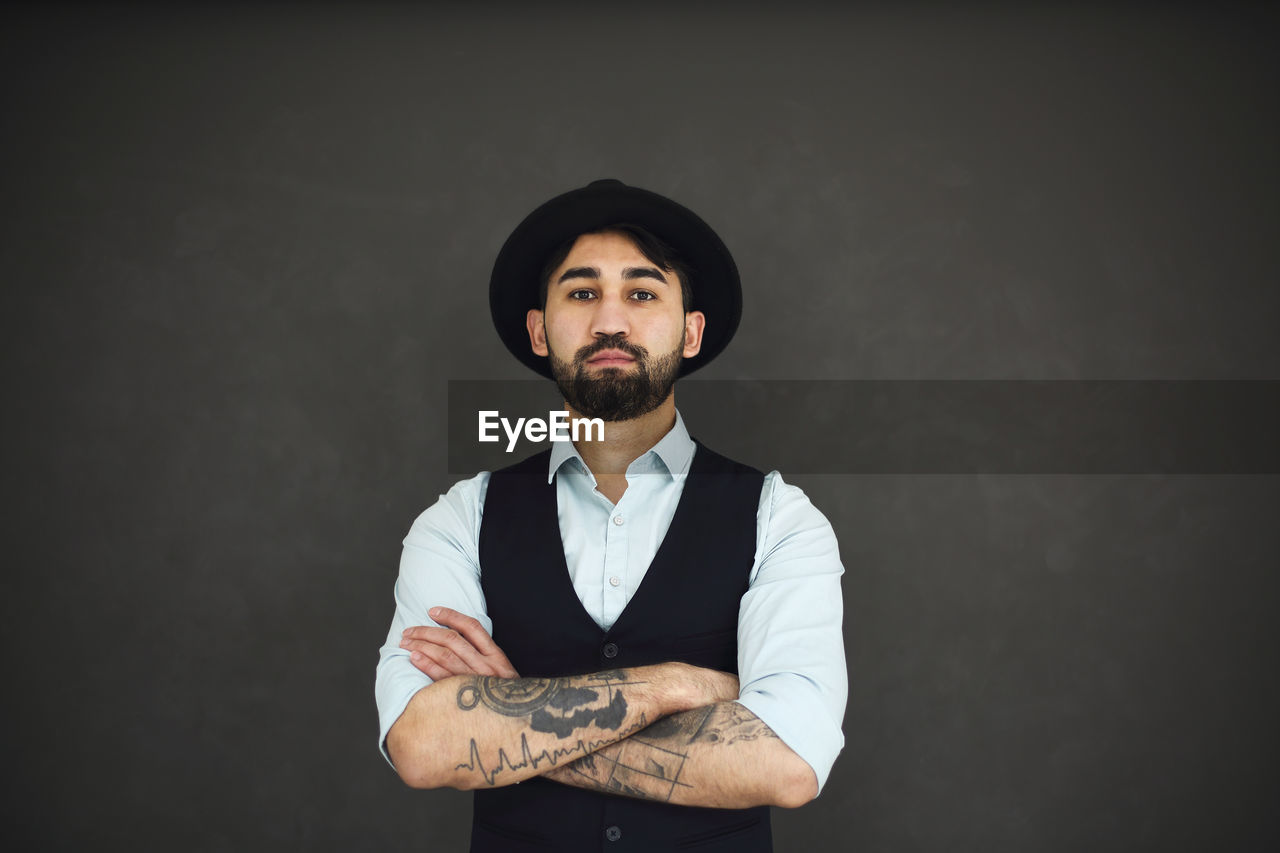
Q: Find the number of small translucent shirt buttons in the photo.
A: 2